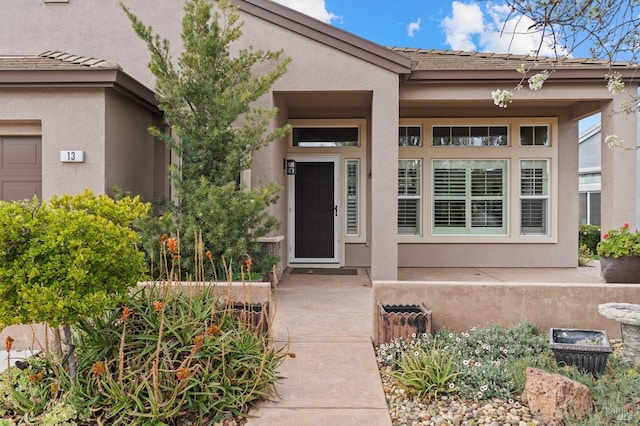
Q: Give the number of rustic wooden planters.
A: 2